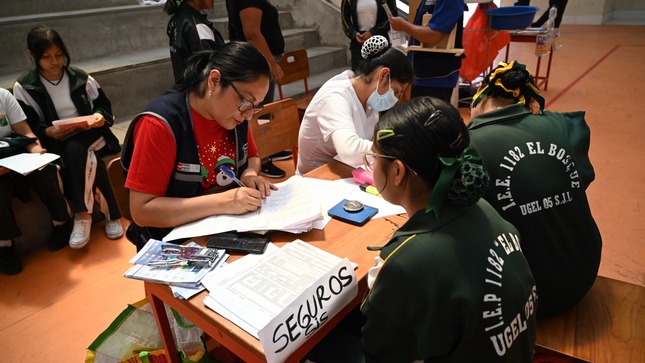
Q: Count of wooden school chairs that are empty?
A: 2